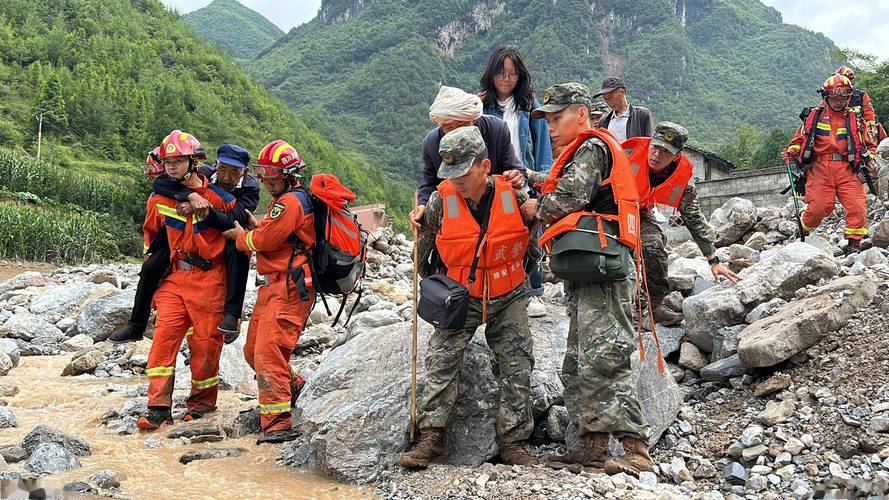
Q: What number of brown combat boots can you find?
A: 5